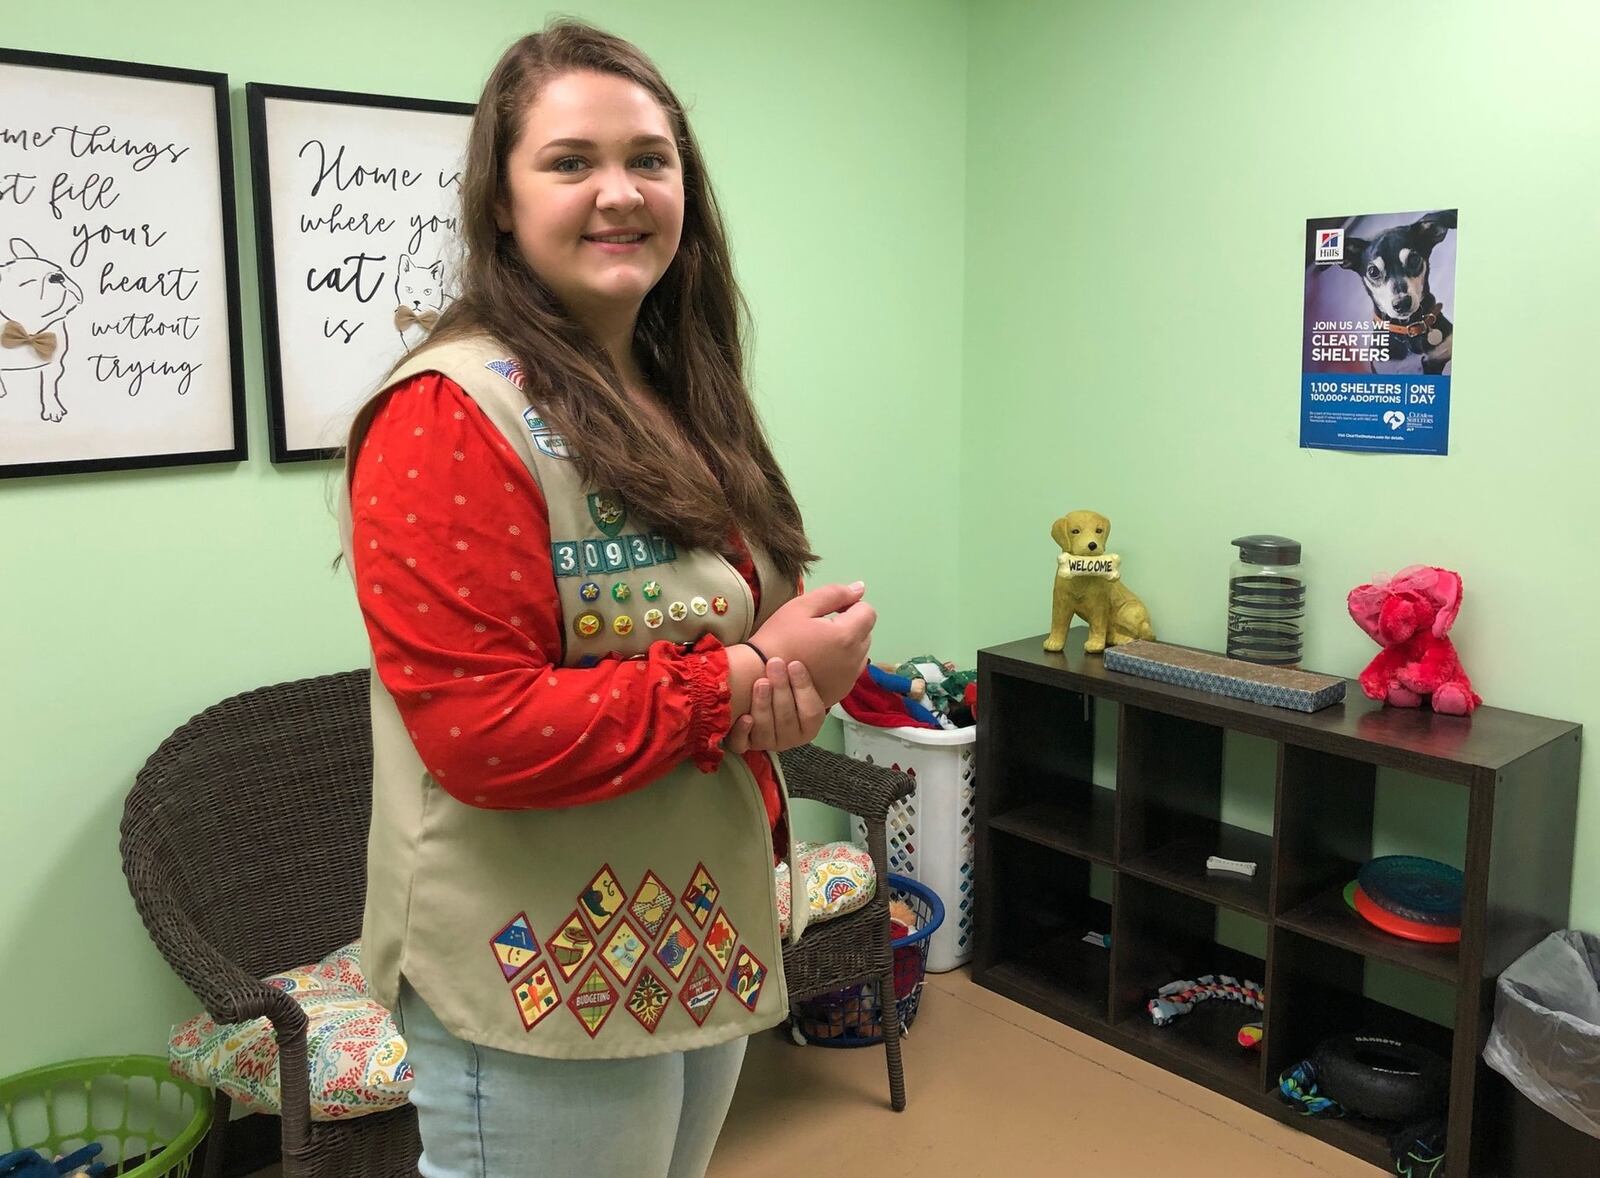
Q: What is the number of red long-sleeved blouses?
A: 1